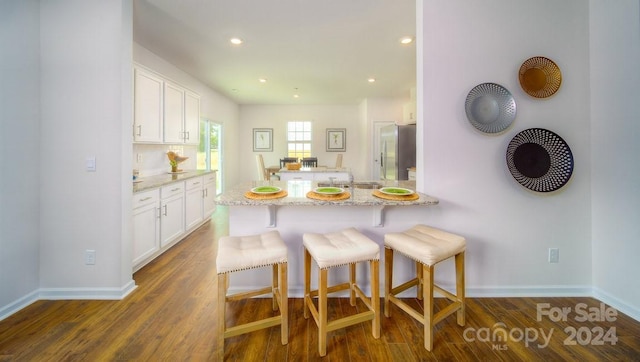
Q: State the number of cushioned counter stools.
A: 3